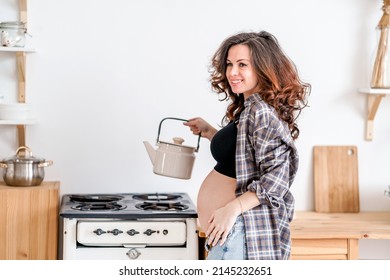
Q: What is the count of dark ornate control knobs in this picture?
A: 4